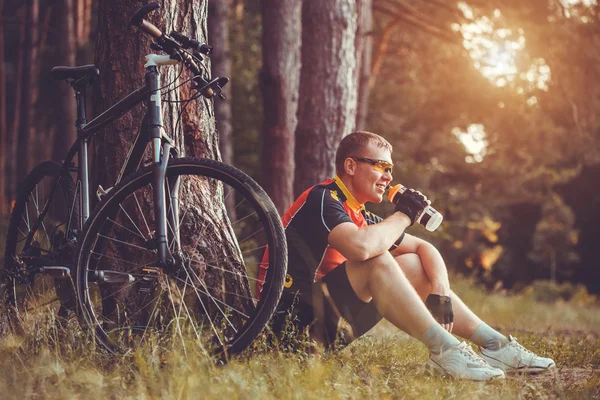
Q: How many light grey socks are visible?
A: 2